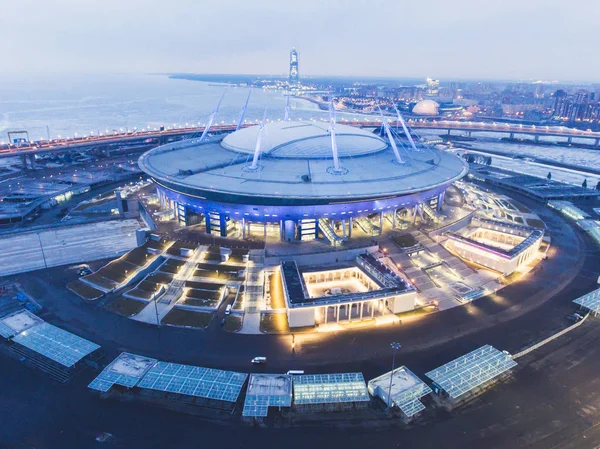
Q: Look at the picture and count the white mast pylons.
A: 7